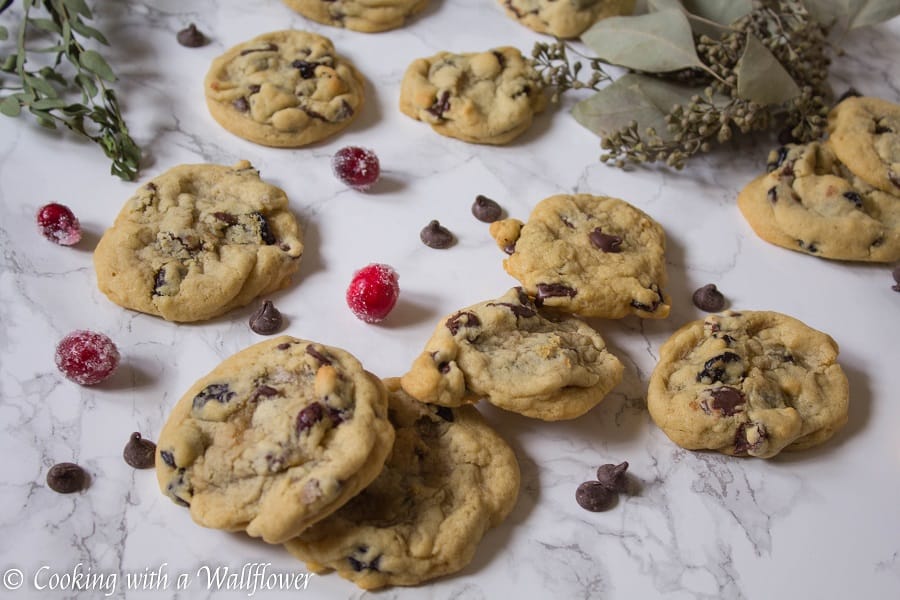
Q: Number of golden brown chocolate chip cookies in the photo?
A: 12